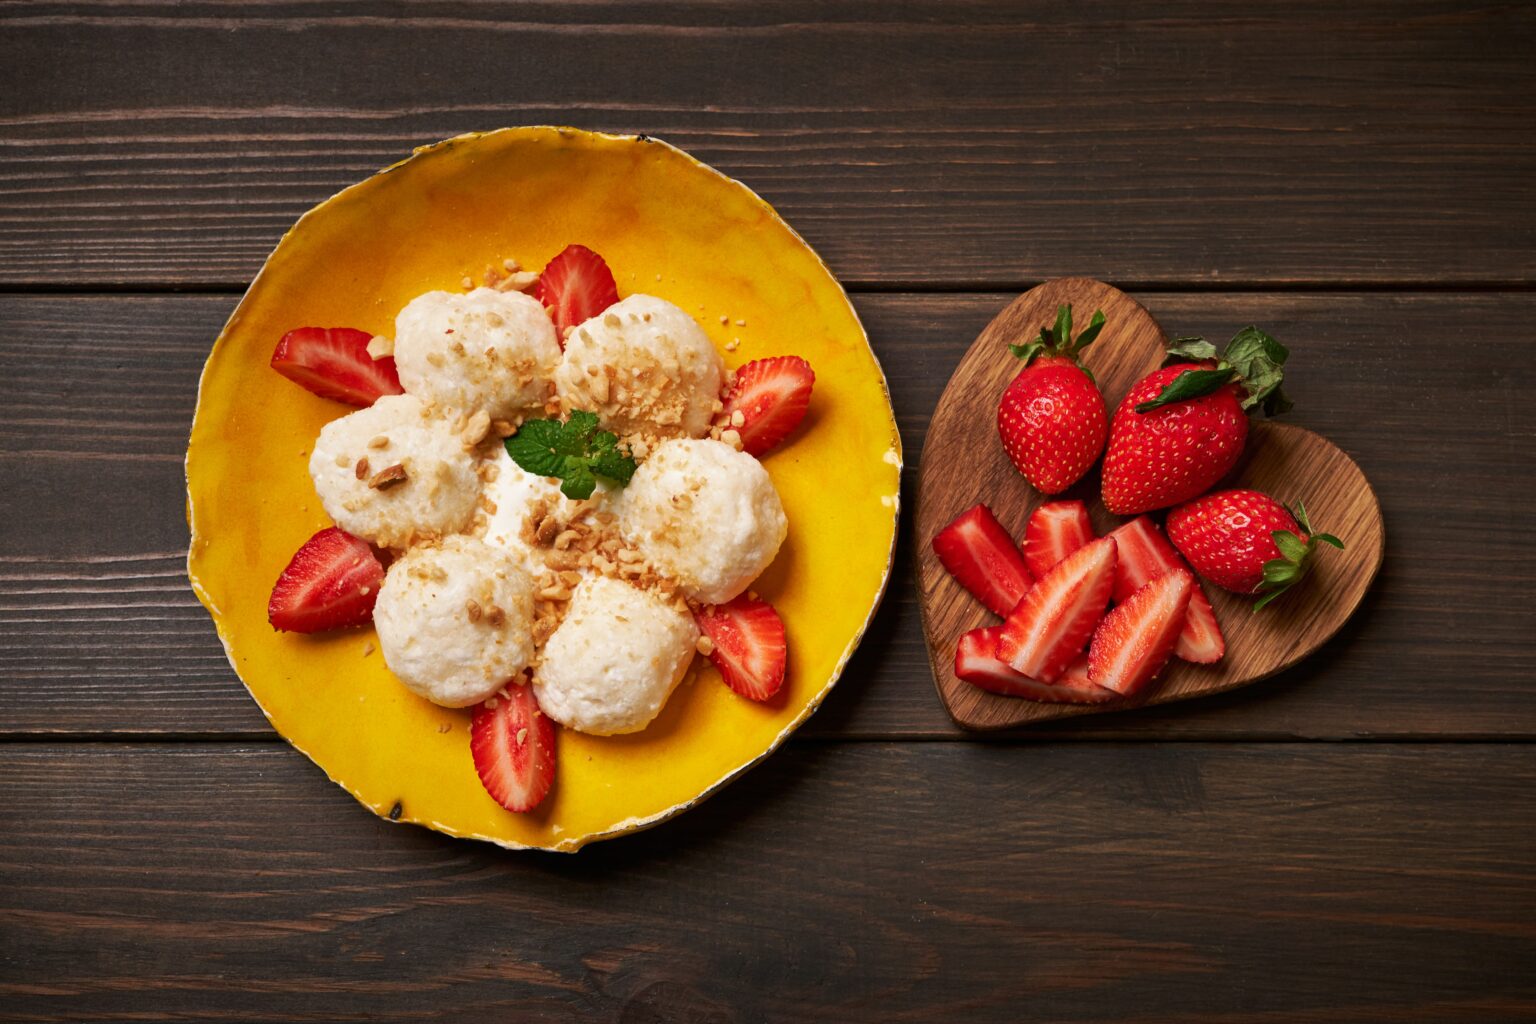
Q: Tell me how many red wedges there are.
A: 12